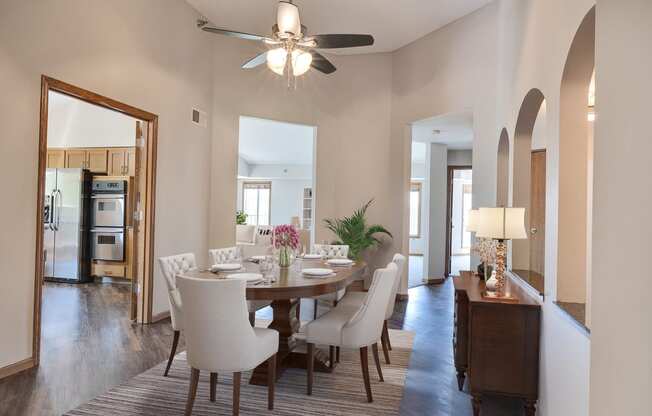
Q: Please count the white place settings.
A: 6